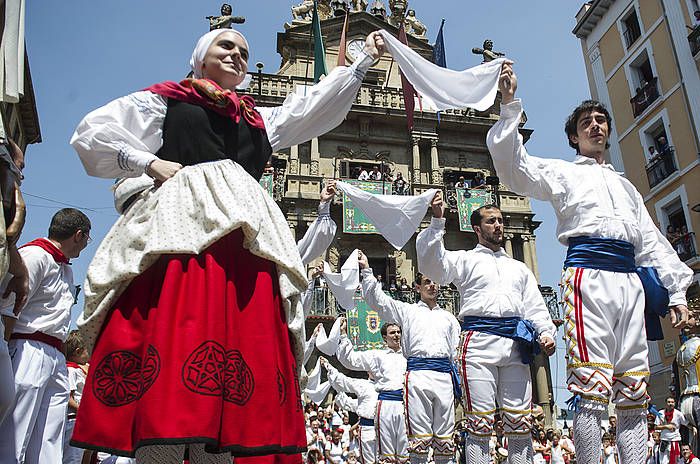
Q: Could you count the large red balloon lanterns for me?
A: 0